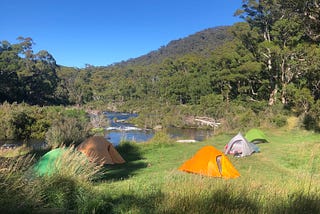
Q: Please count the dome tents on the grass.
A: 5